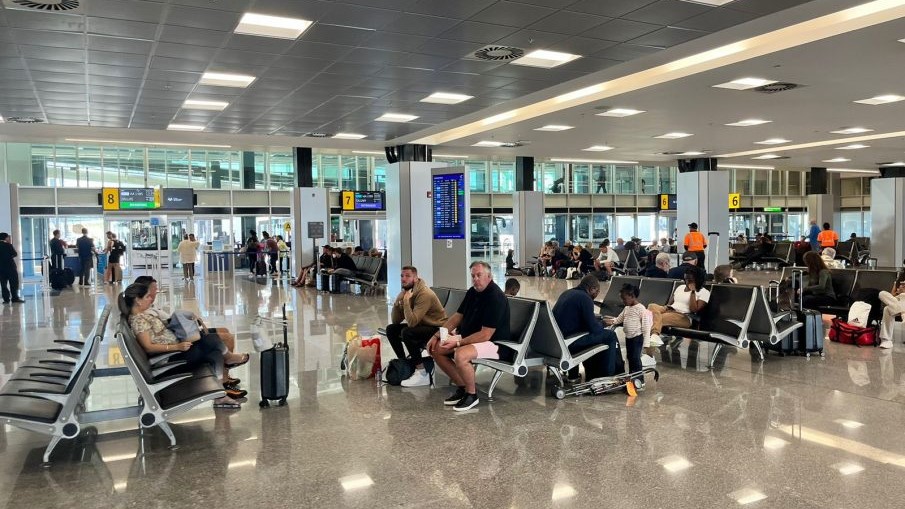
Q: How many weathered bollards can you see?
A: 0